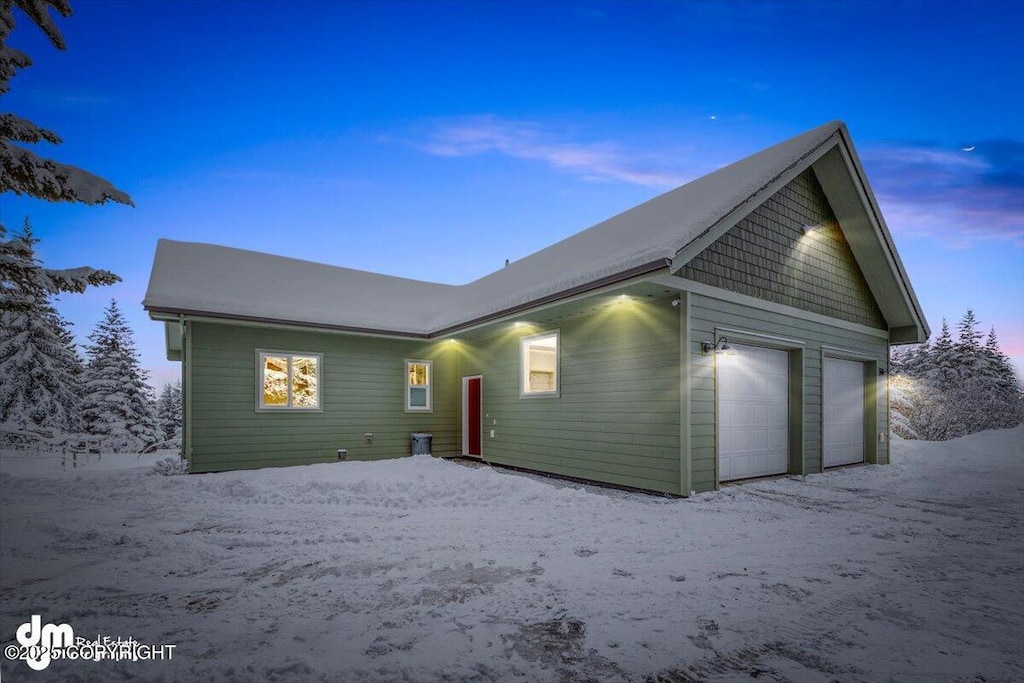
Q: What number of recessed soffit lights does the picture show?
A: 3